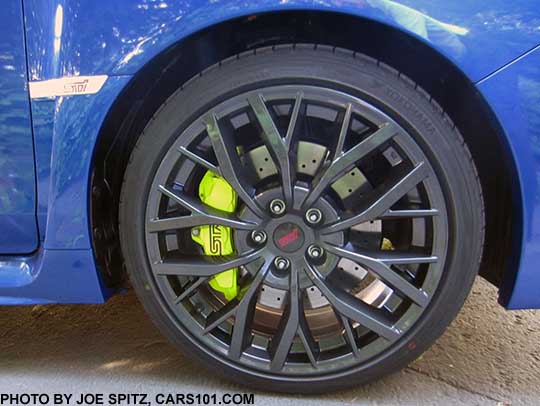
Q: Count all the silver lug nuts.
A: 5